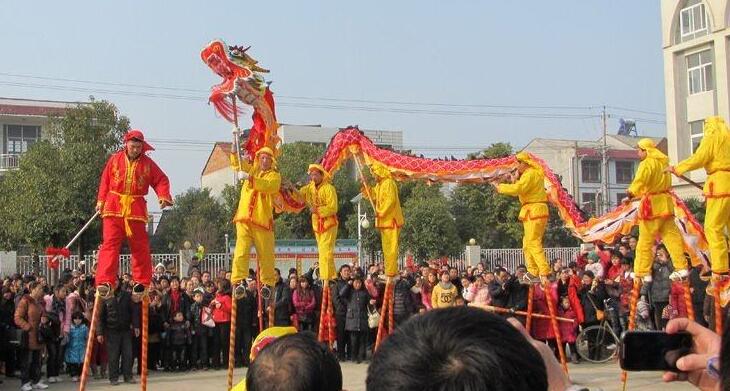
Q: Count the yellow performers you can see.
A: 6